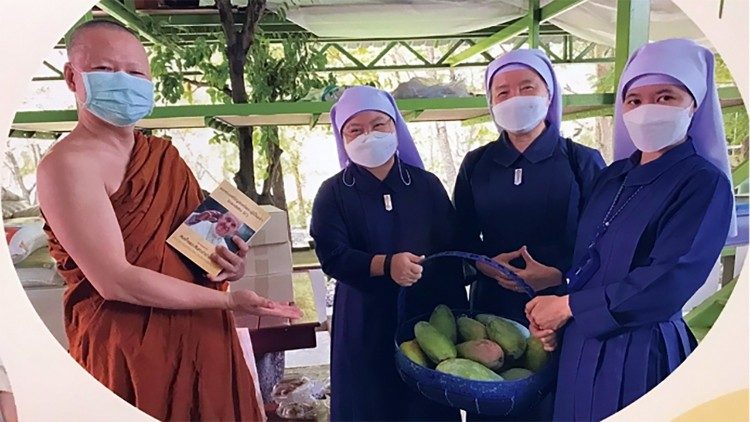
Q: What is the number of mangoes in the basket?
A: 10